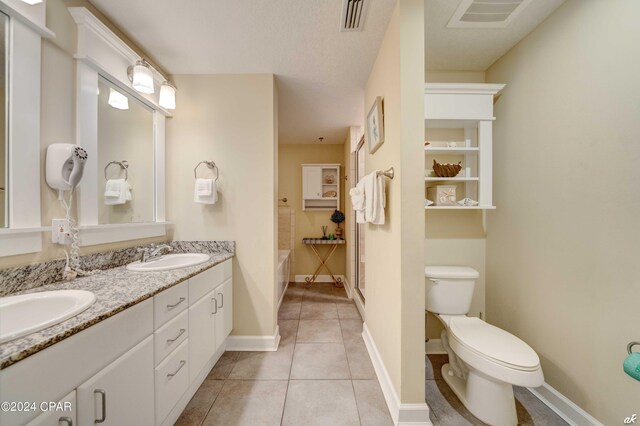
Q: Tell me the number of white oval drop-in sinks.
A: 2